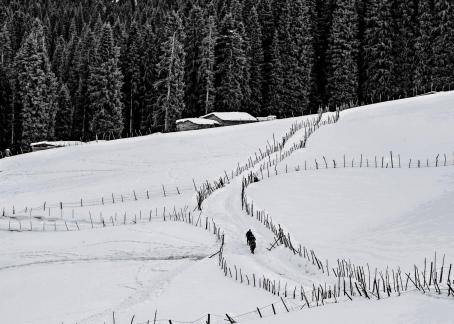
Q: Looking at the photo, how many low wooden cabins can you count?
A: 3